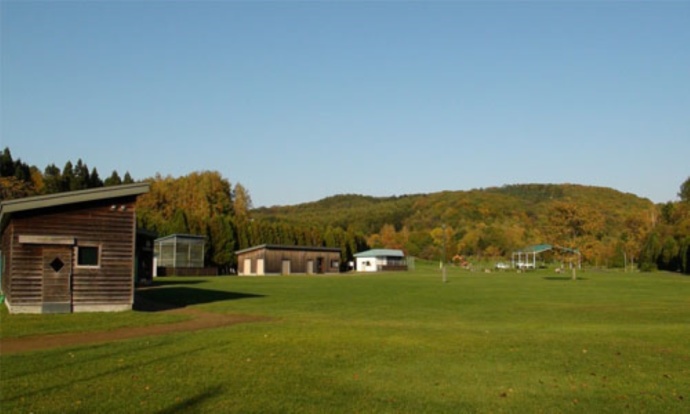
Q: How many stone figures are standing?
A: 0